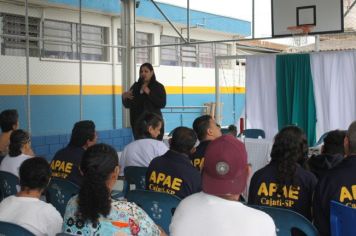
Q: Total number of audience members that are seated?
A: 12